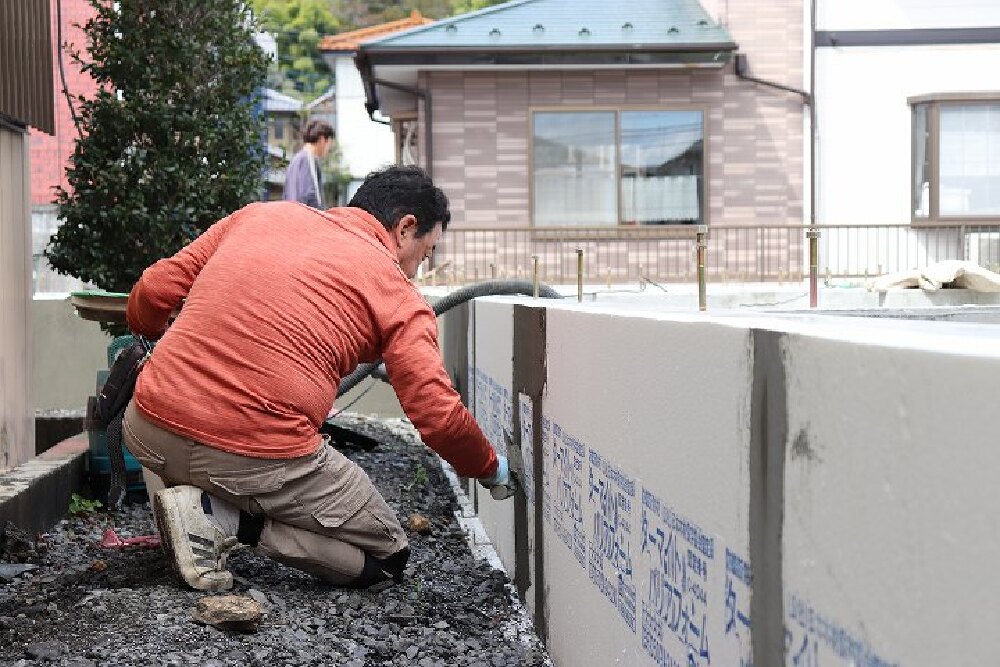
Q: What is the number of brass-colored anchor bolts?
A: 4